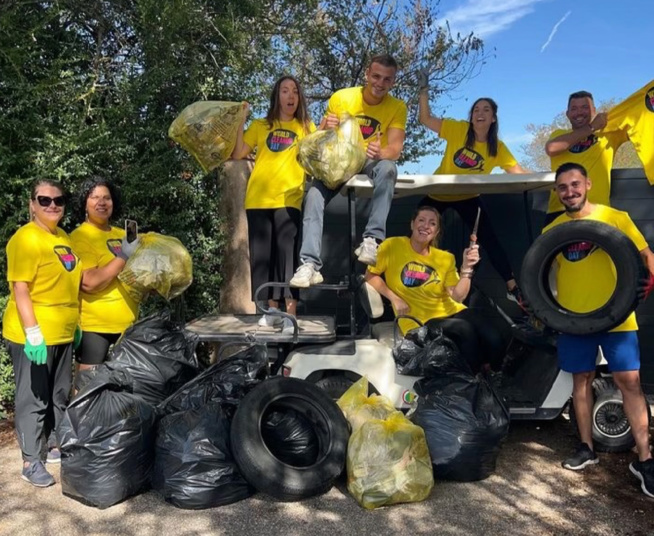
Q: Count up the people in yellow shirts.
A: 8